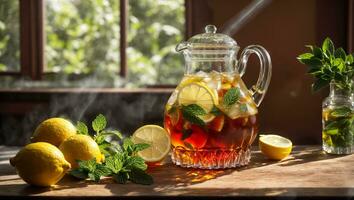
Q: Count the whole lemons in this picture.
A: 3